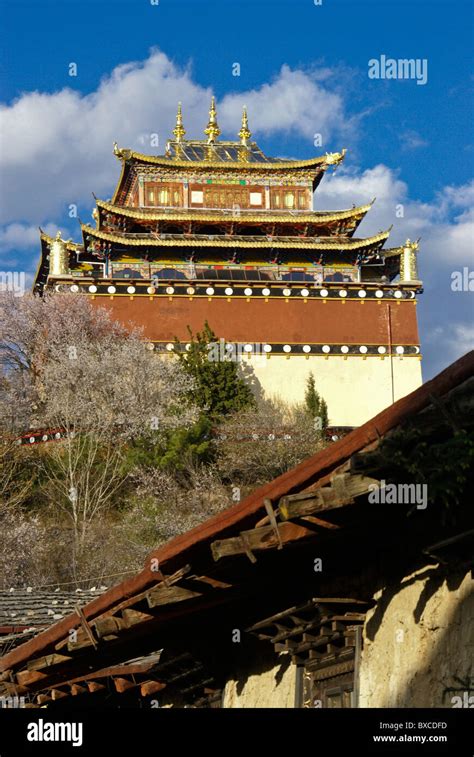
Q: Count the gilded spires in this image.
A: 3